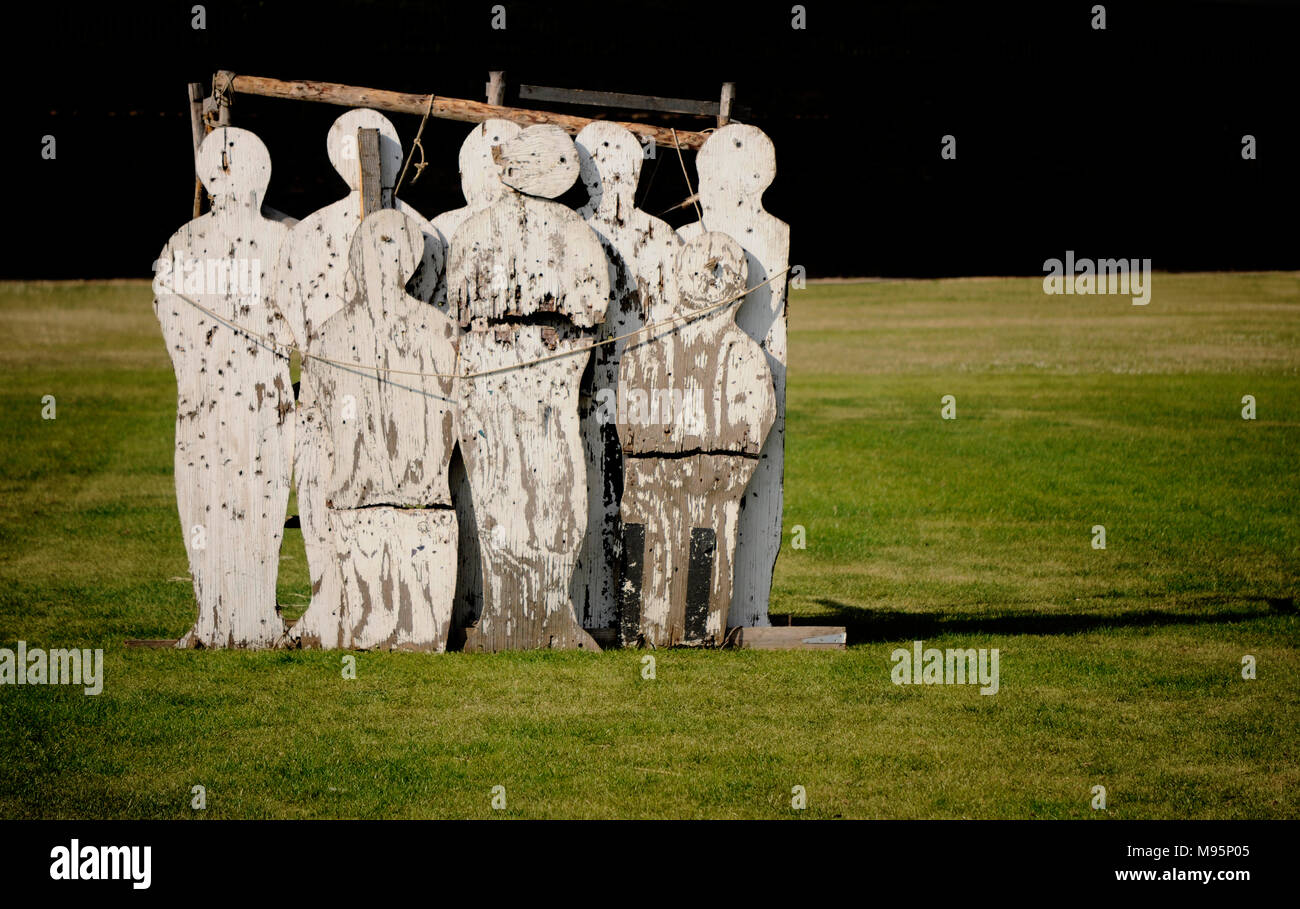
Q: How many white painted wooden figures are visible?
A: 8